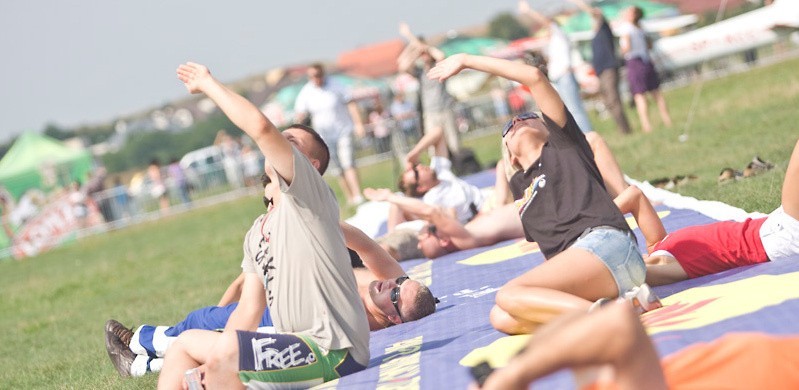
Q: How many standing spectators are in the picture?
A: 5